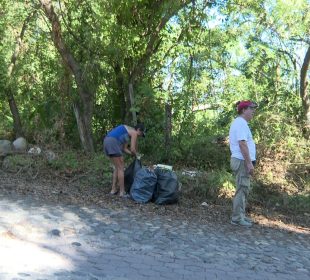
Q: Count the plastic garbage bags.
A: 3